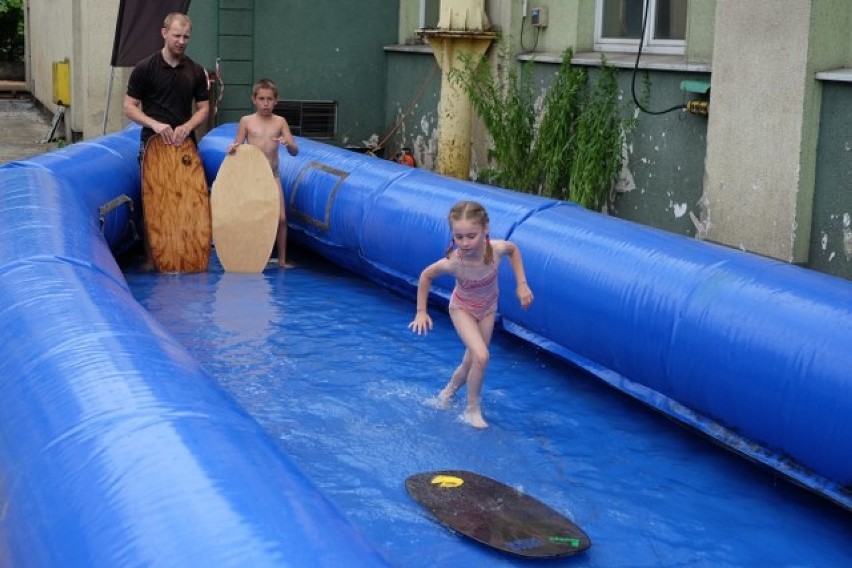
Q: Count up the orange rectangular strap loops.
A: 0